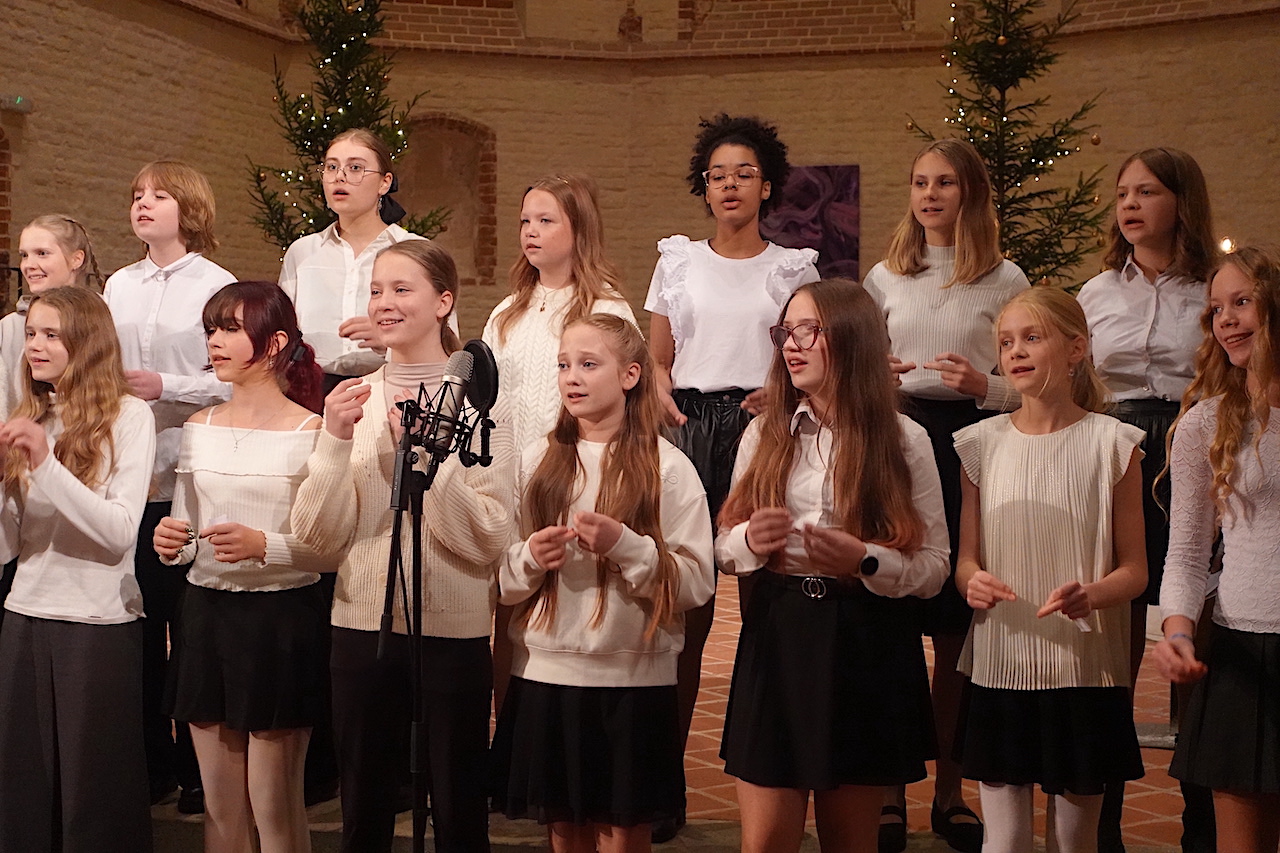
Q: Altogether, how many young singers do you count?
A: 14